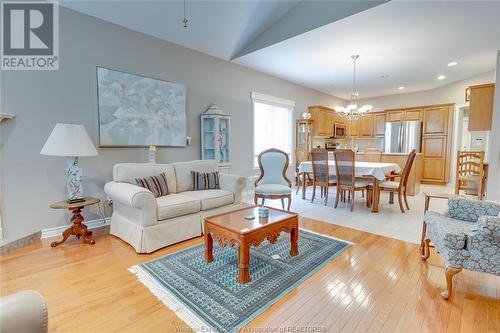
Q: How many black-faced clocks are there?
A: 0